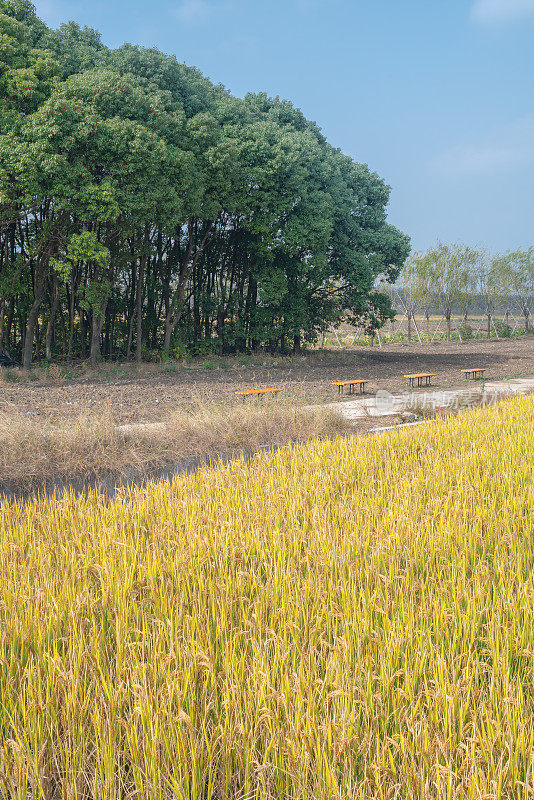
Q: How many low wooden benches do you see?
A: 4